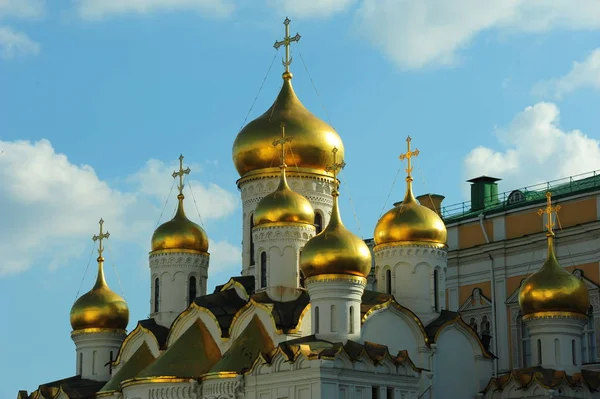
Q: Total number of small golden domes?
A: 6